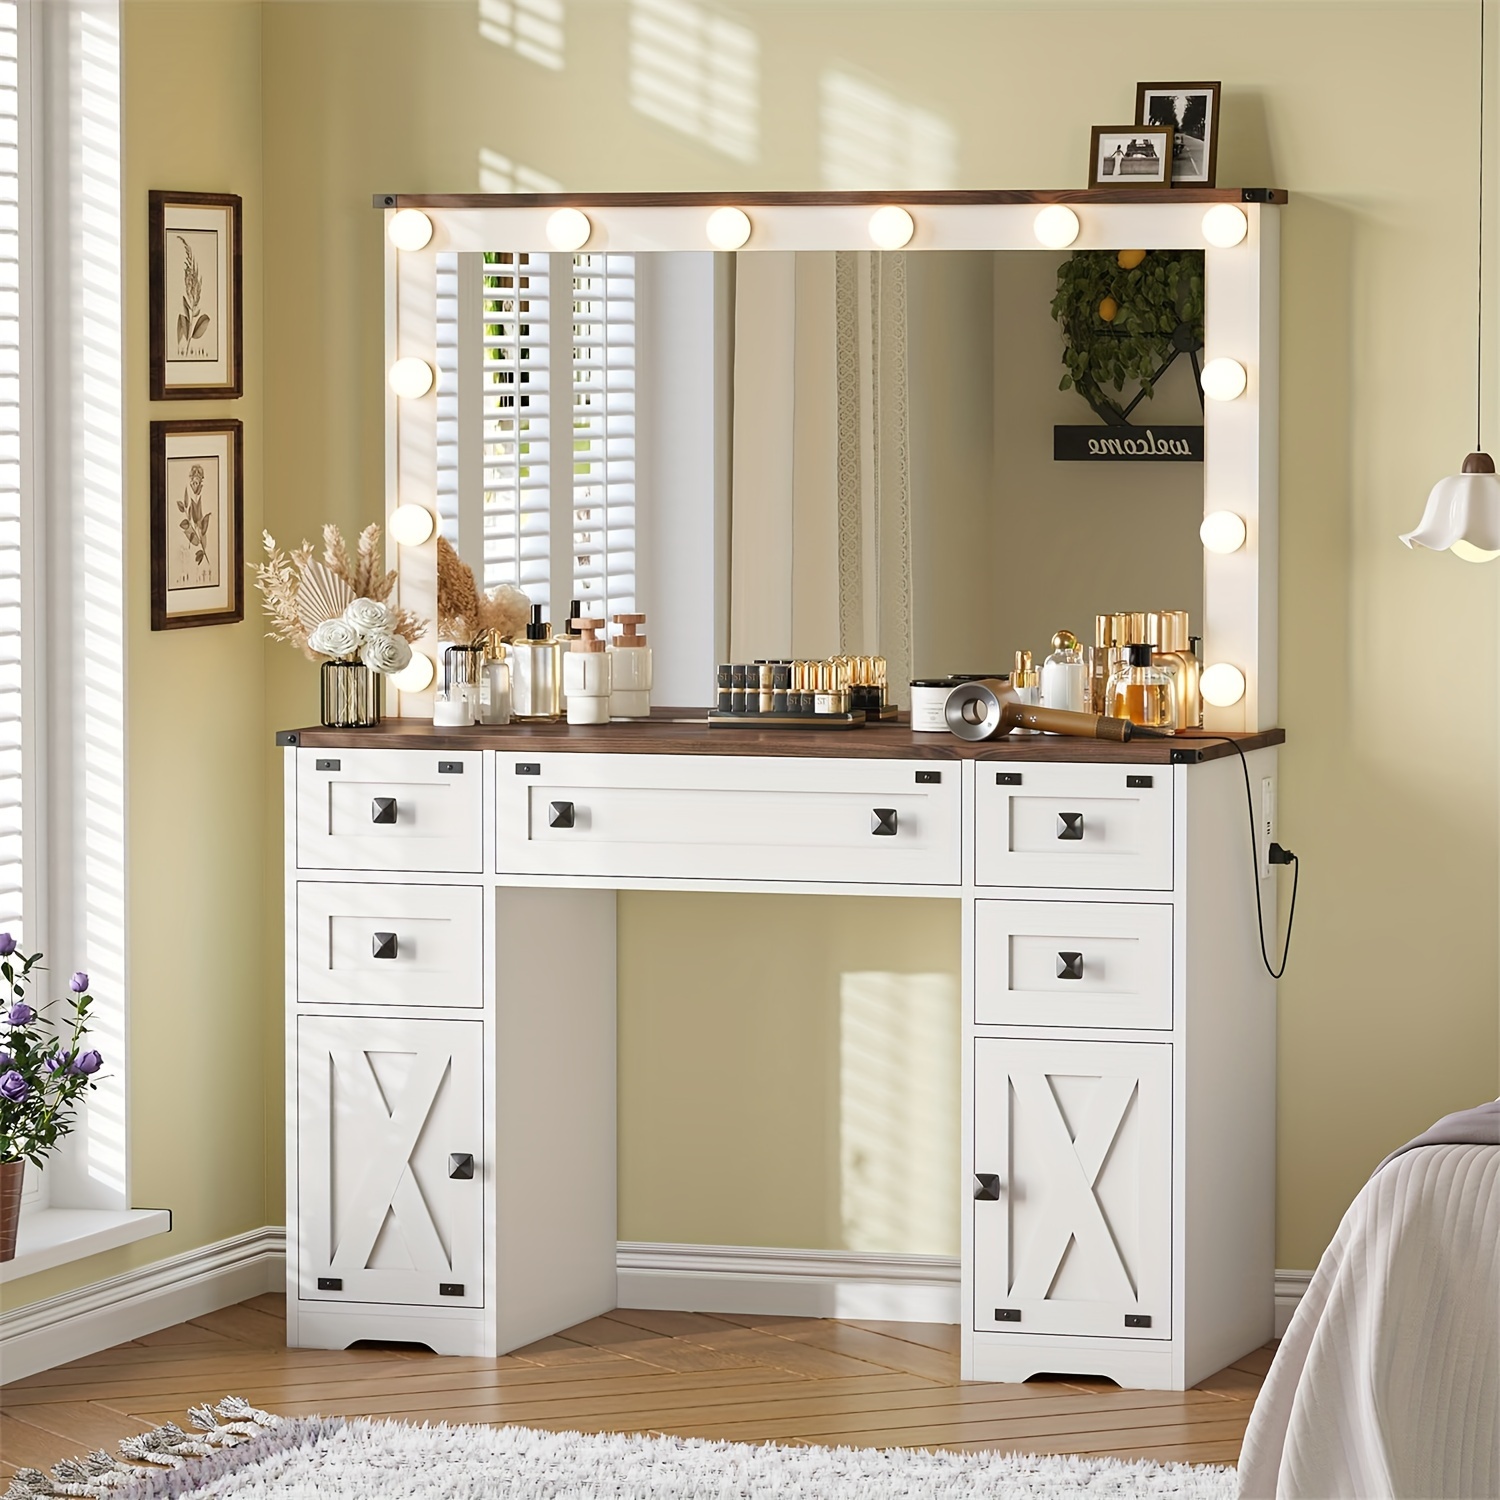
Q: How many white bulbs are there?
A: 12